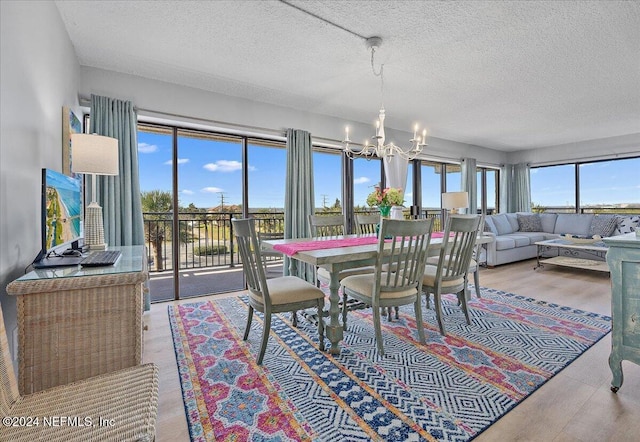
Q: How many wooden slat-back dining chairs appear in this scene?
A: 6